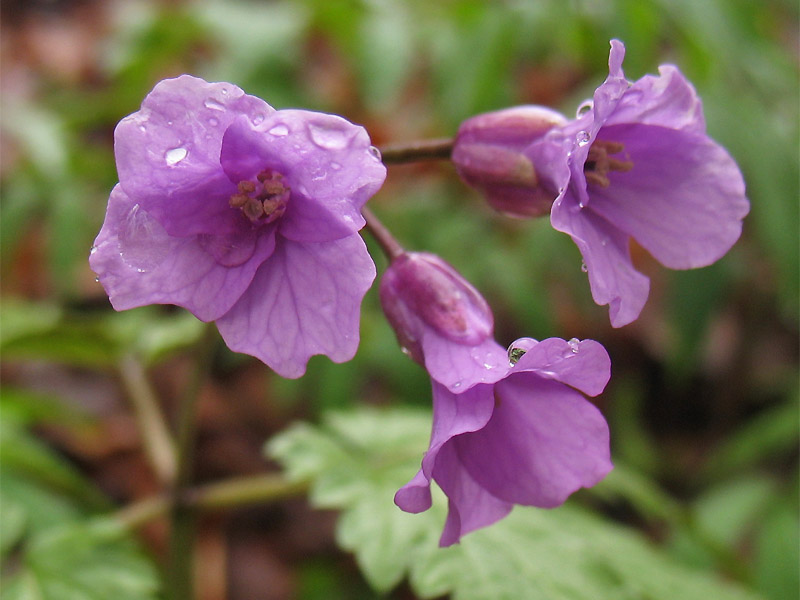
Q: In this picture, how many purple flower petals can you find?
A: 12